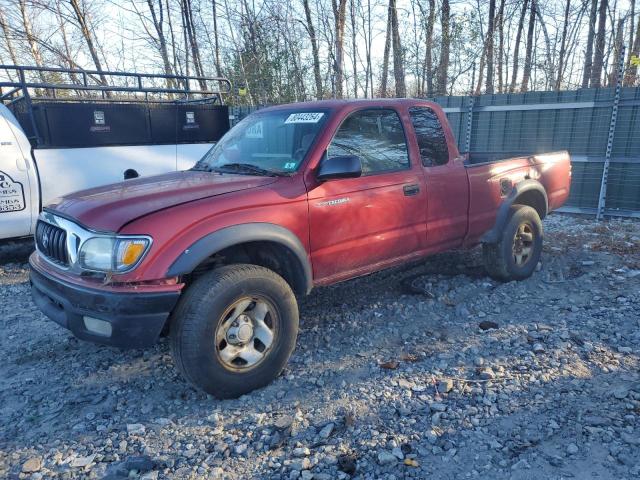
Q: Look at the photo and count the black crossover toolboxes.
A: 2